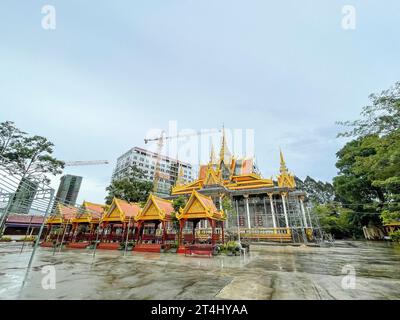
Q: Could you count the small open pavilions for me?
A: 5